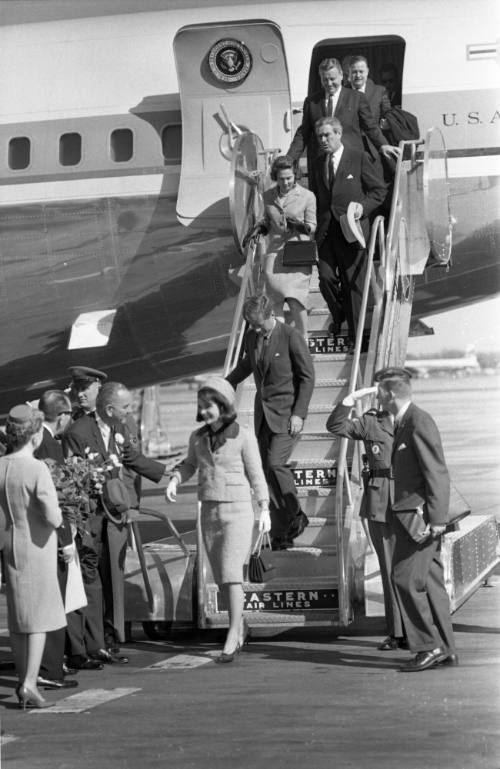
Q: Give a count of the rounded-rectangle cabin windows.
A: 4